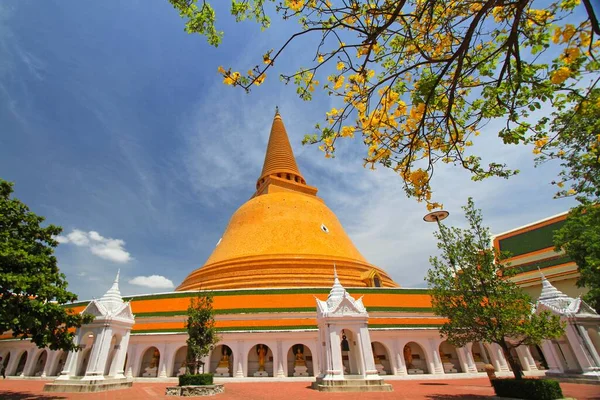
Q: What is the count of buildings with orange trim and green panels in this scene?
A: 1